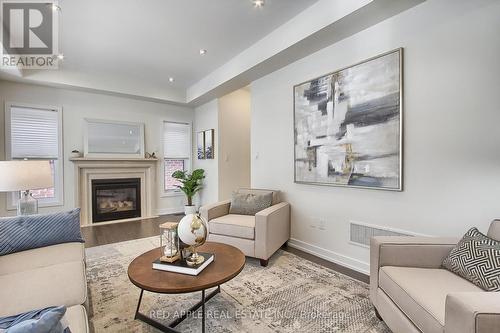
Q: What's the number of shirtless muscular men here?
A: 0